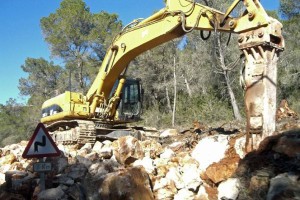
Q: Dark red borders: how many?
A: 1